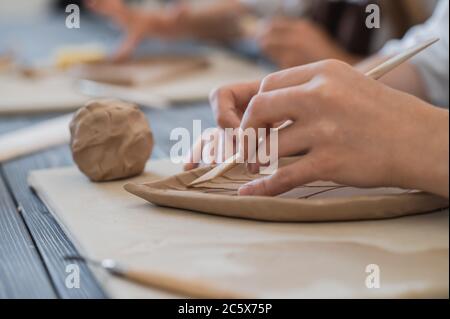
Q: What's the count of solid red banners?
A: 0